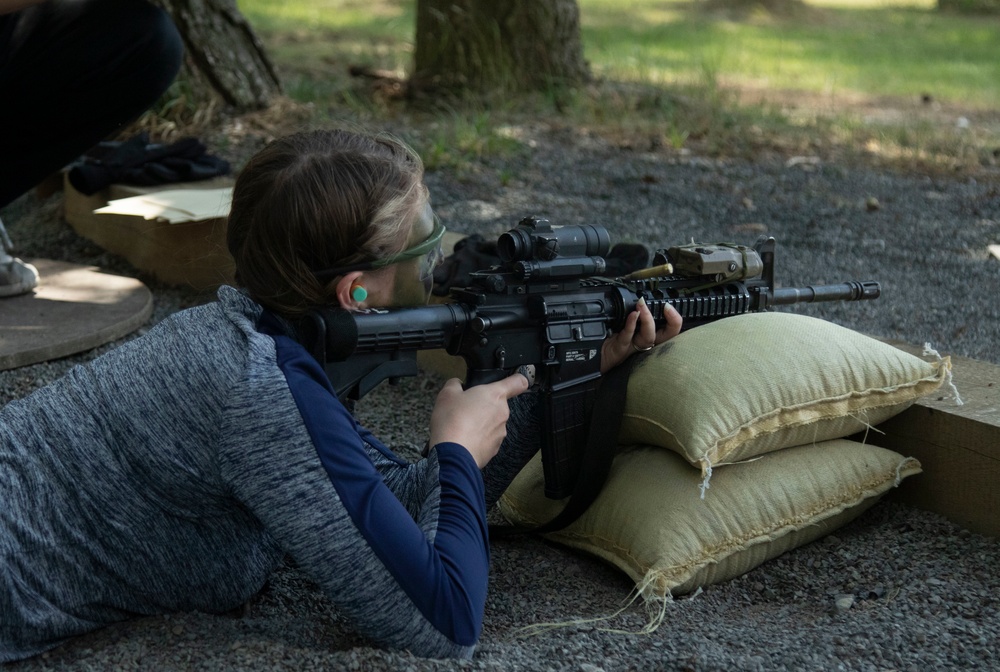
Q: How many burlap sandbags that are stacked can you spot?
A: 2